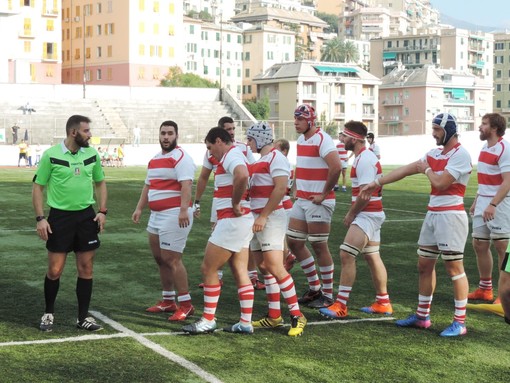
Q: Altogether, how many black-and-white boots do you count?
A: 2